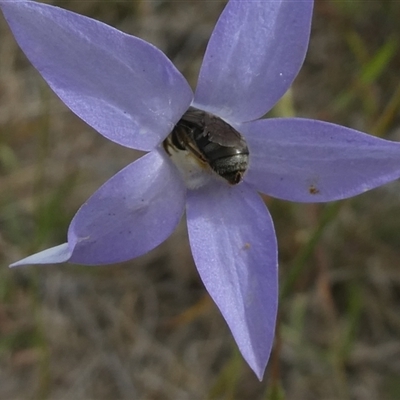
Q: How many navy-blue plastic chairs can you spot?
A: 0